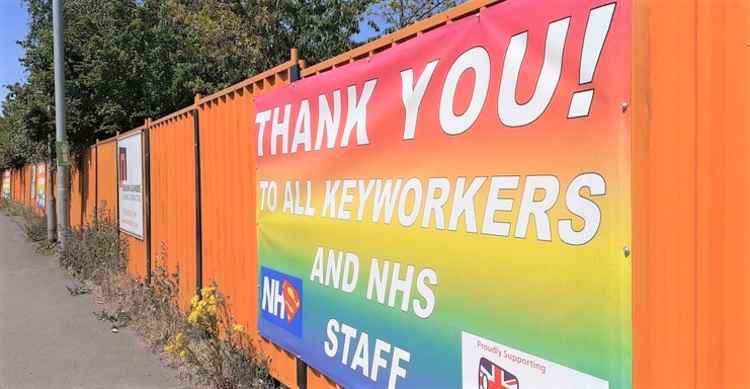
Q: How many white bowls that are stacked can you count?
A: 0